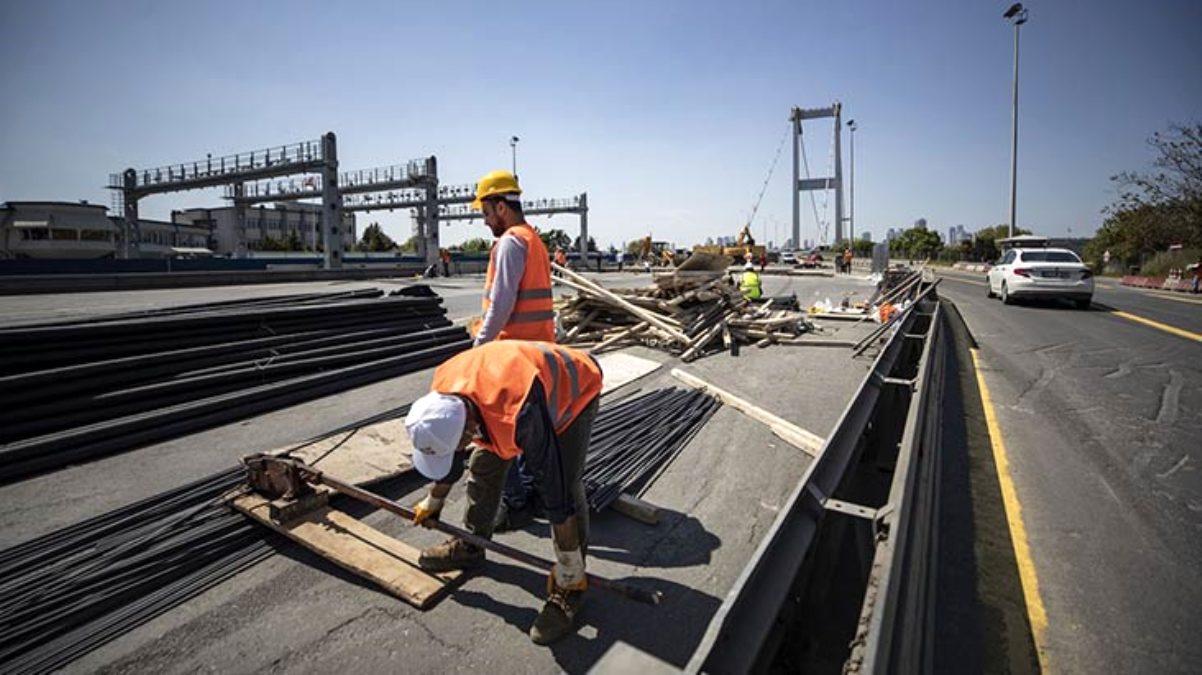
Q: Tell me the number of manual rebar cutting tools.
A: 1